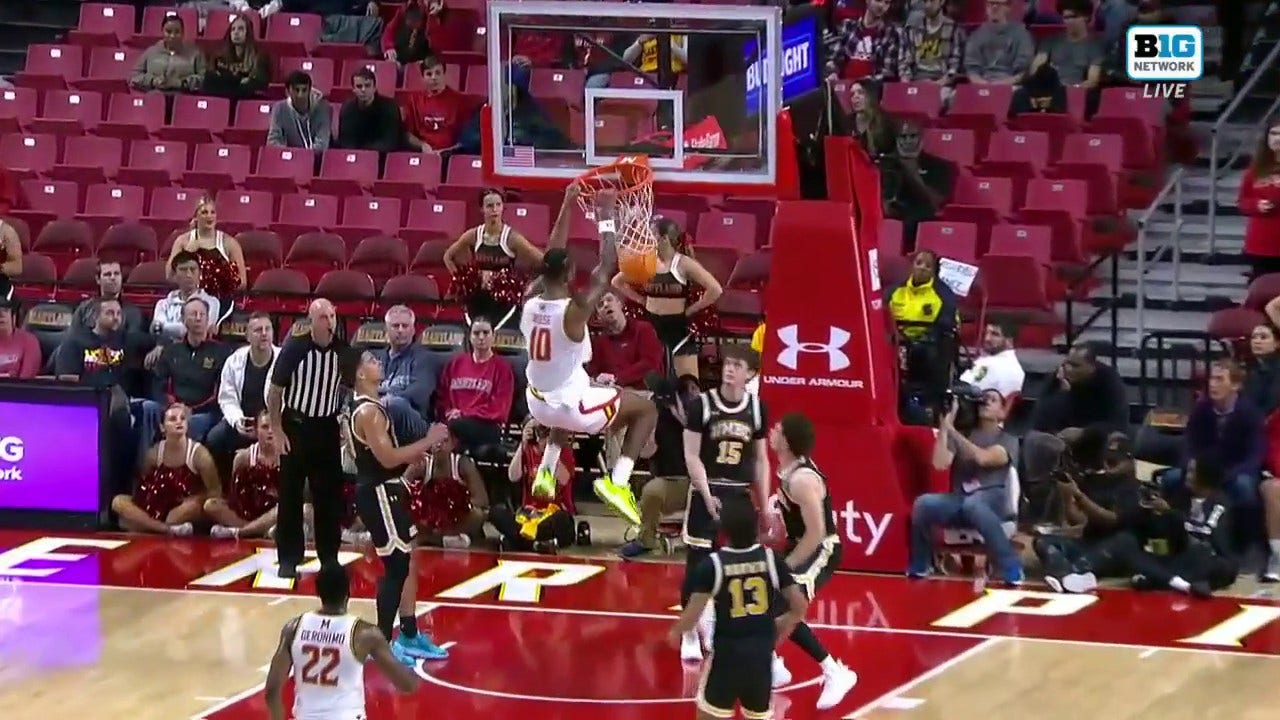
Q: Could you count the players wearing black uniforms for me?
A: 4